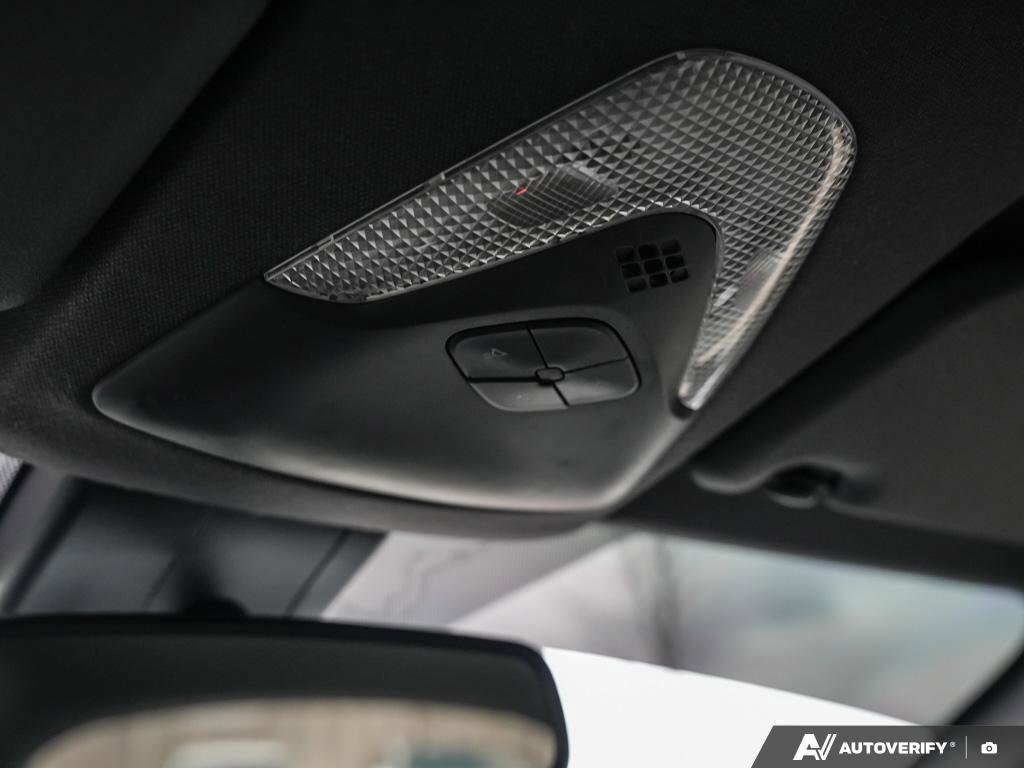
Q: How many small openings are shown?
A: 9